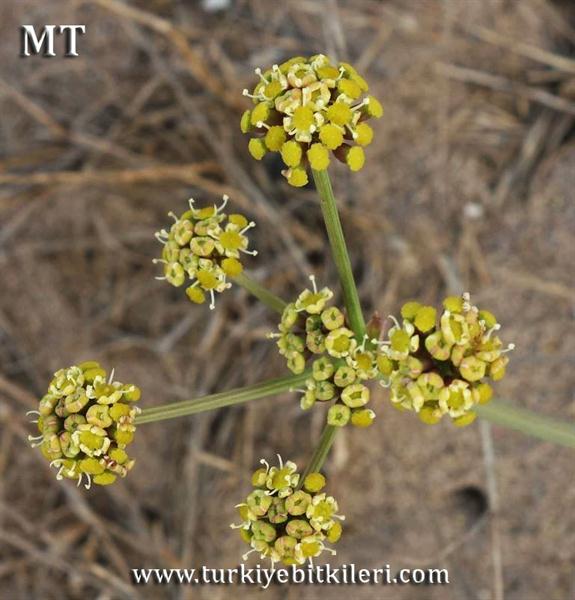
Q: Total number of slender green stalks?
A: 5